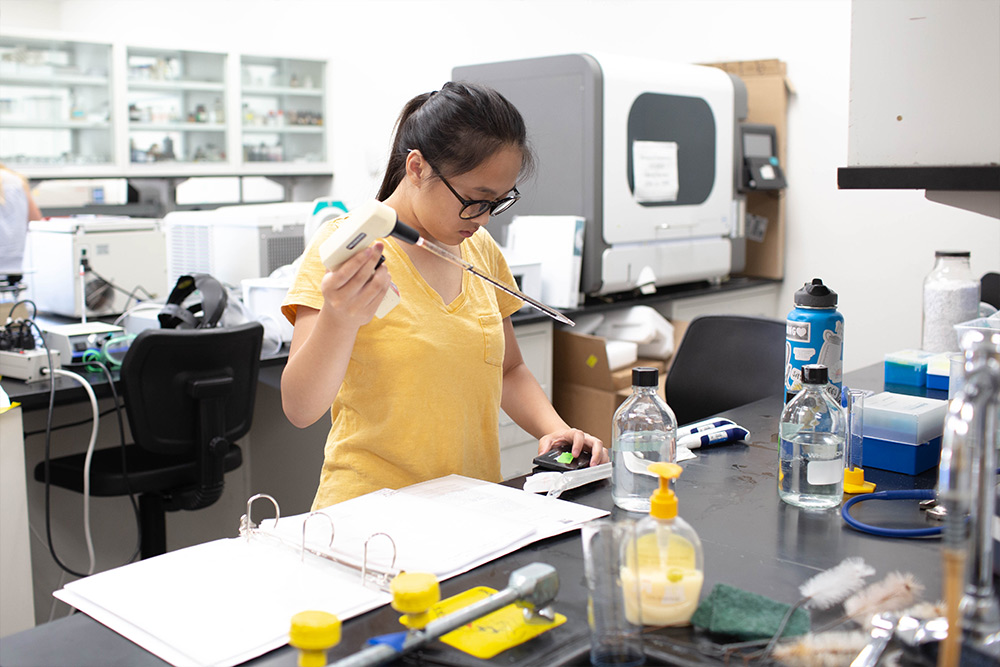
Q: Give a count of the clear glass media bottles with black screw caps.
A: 2